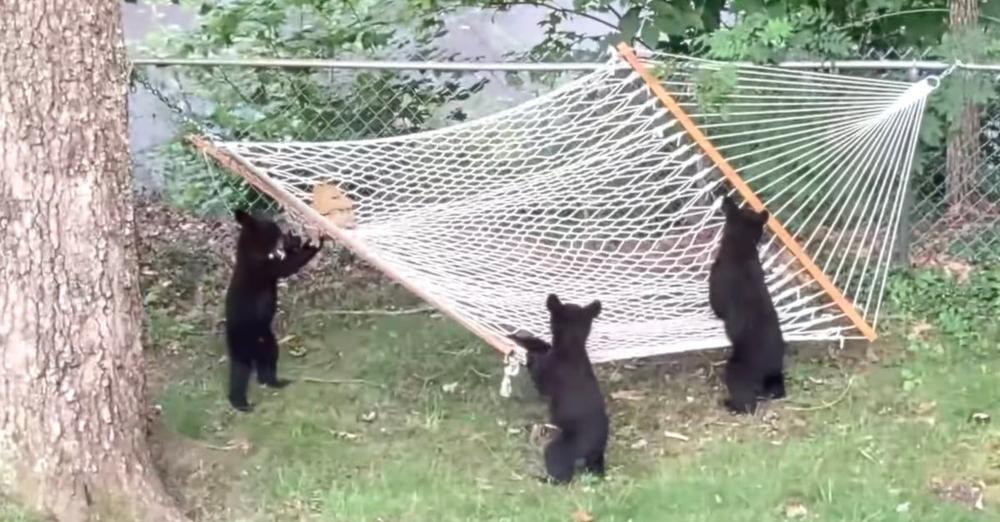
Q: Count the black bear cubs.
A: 3